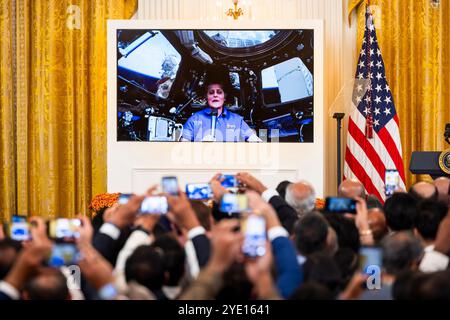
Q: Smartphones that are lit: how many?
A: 13